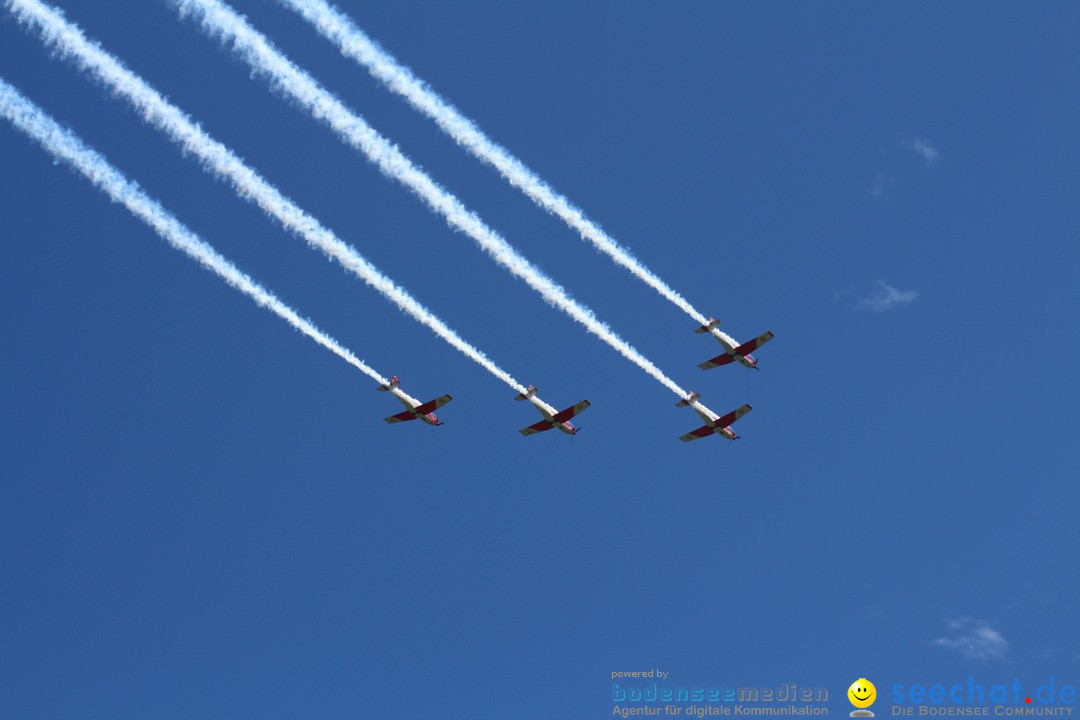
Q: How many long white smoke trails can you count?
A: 4